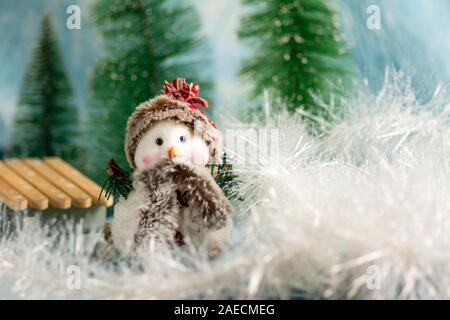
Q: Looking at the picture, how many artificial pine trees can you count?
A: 3